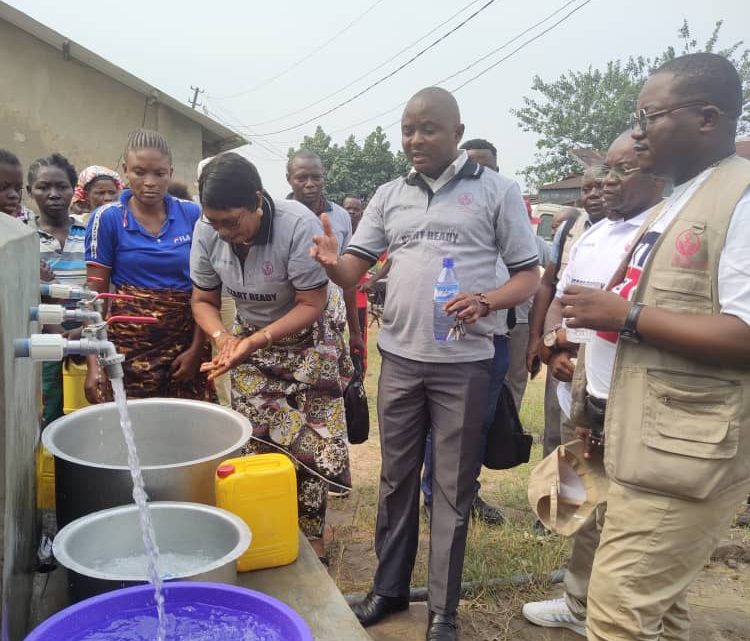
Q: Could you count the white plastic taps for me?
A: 3